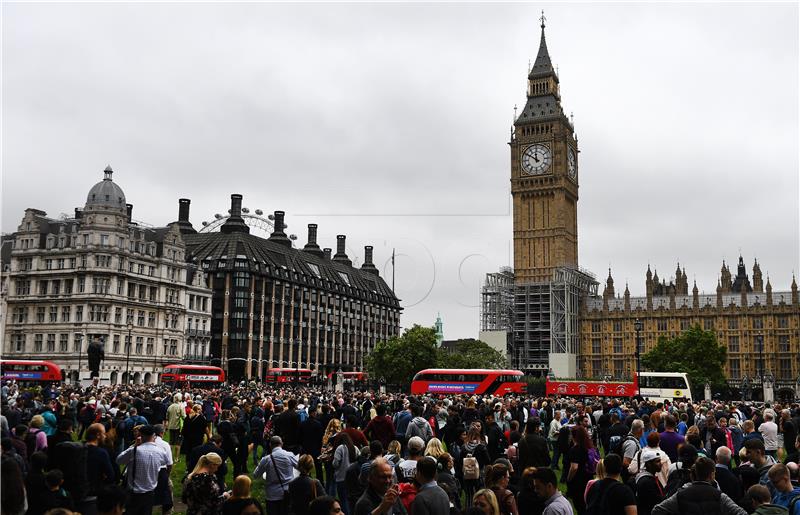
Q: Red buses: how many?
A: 6